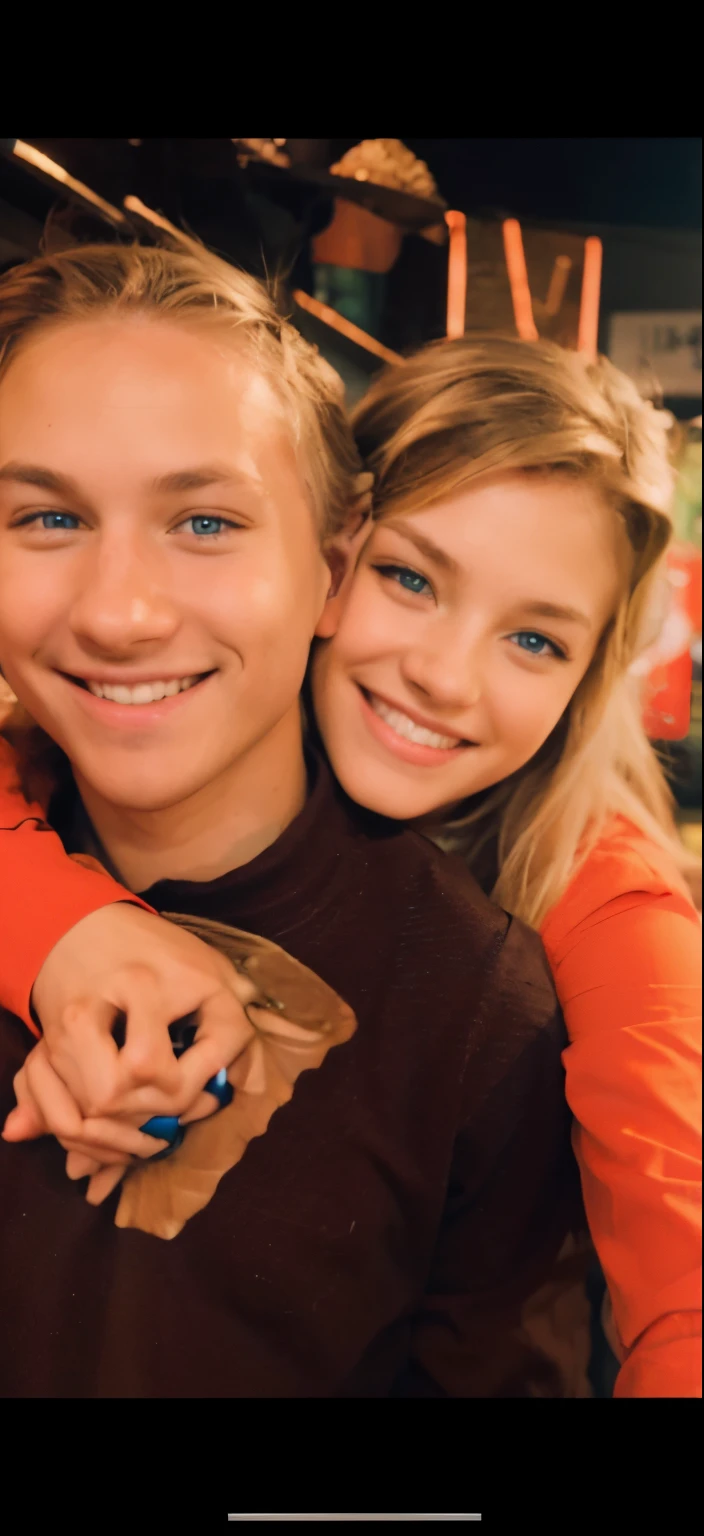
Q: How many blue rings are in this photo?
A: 2